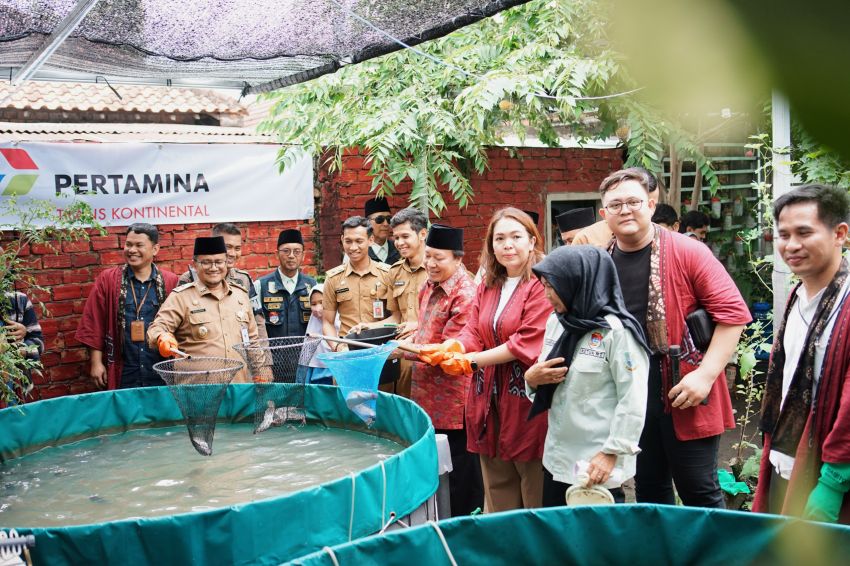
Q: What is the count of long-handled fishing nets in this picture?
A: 3